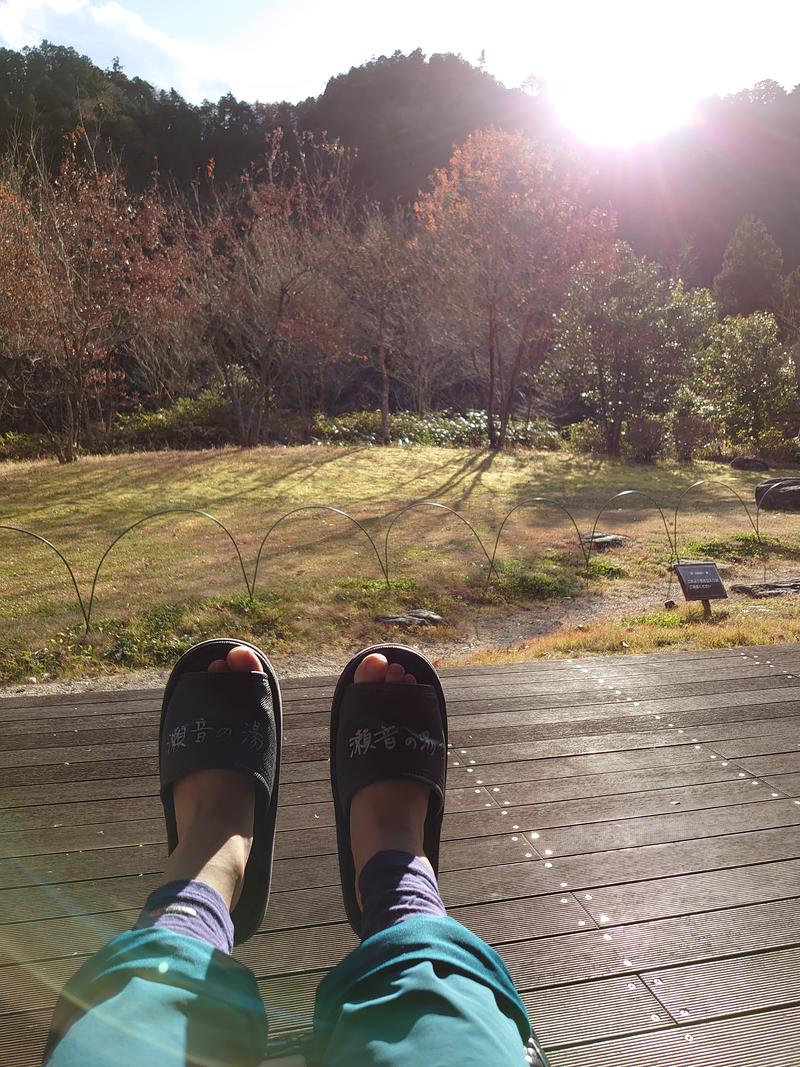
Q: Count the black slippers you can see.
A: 2